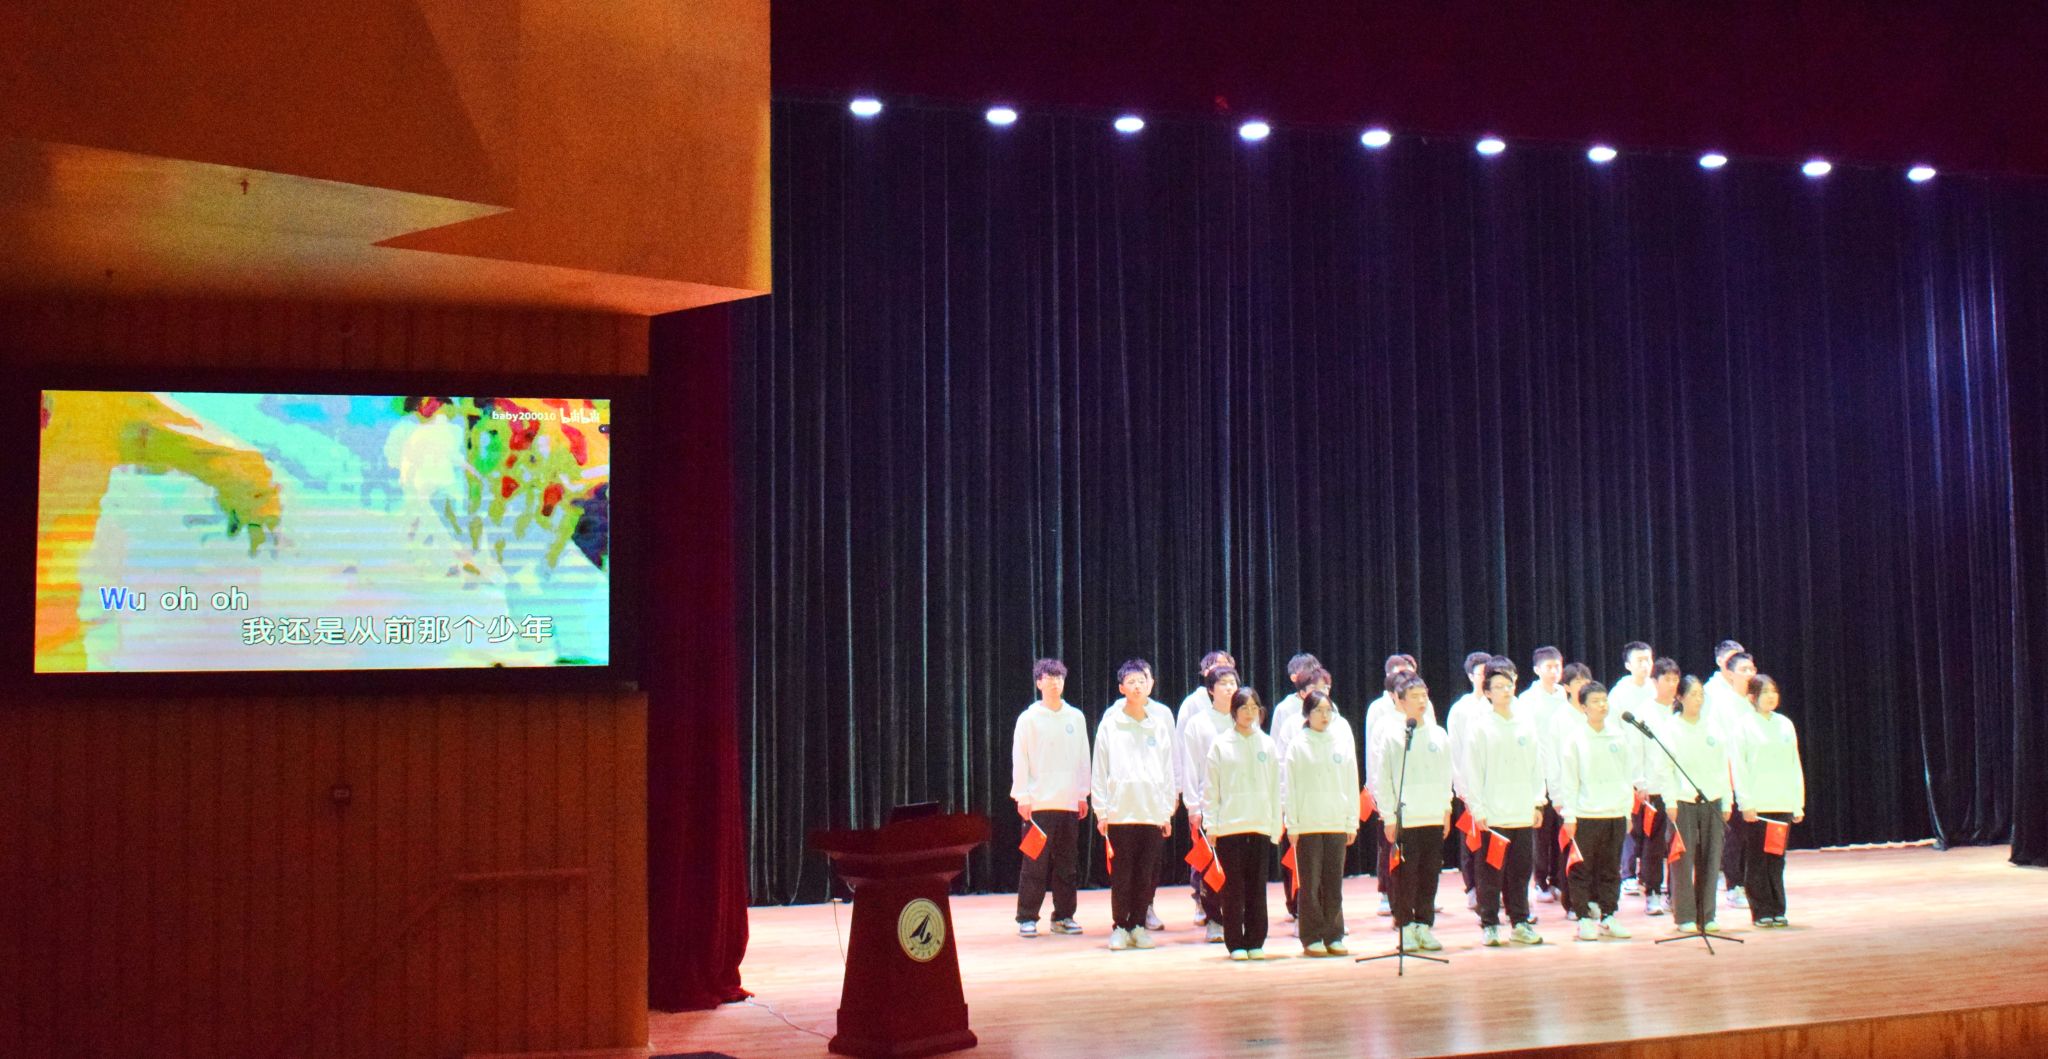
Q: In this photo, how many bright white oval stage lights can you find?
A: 10